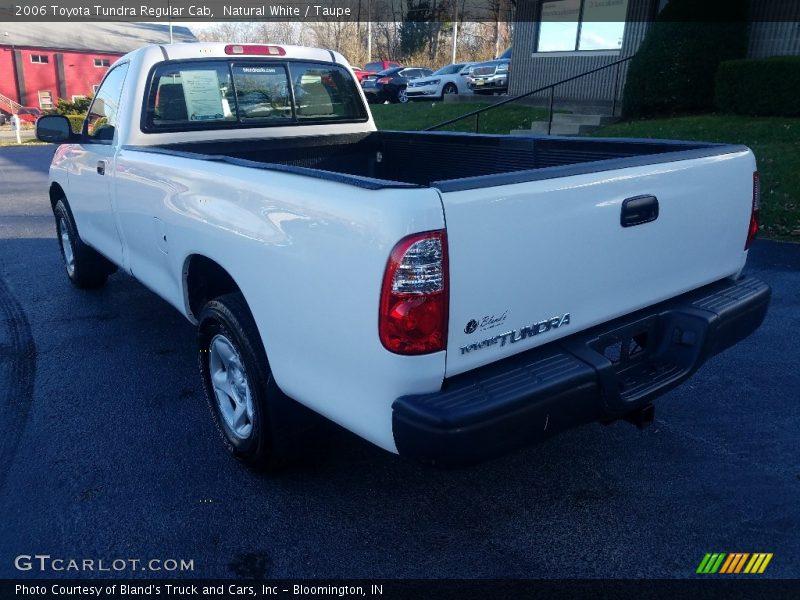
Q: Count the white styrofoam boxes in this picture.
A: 0